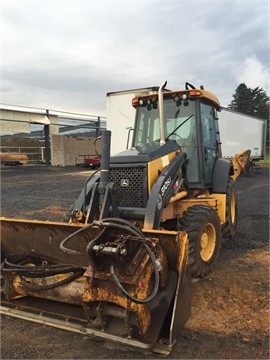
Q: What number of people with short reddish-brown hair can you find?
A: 0